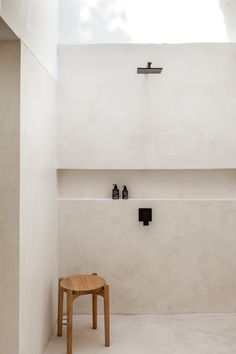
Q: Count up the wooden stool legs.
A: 4